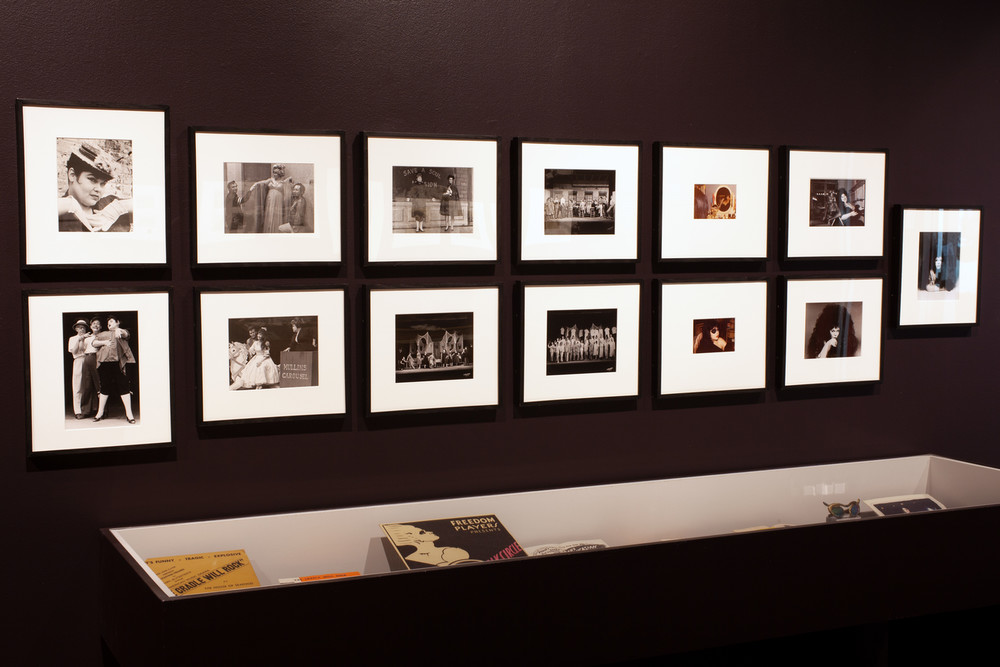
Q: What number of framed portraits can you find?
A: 13